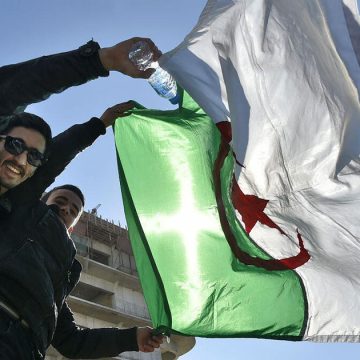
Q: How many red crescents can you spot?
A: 1